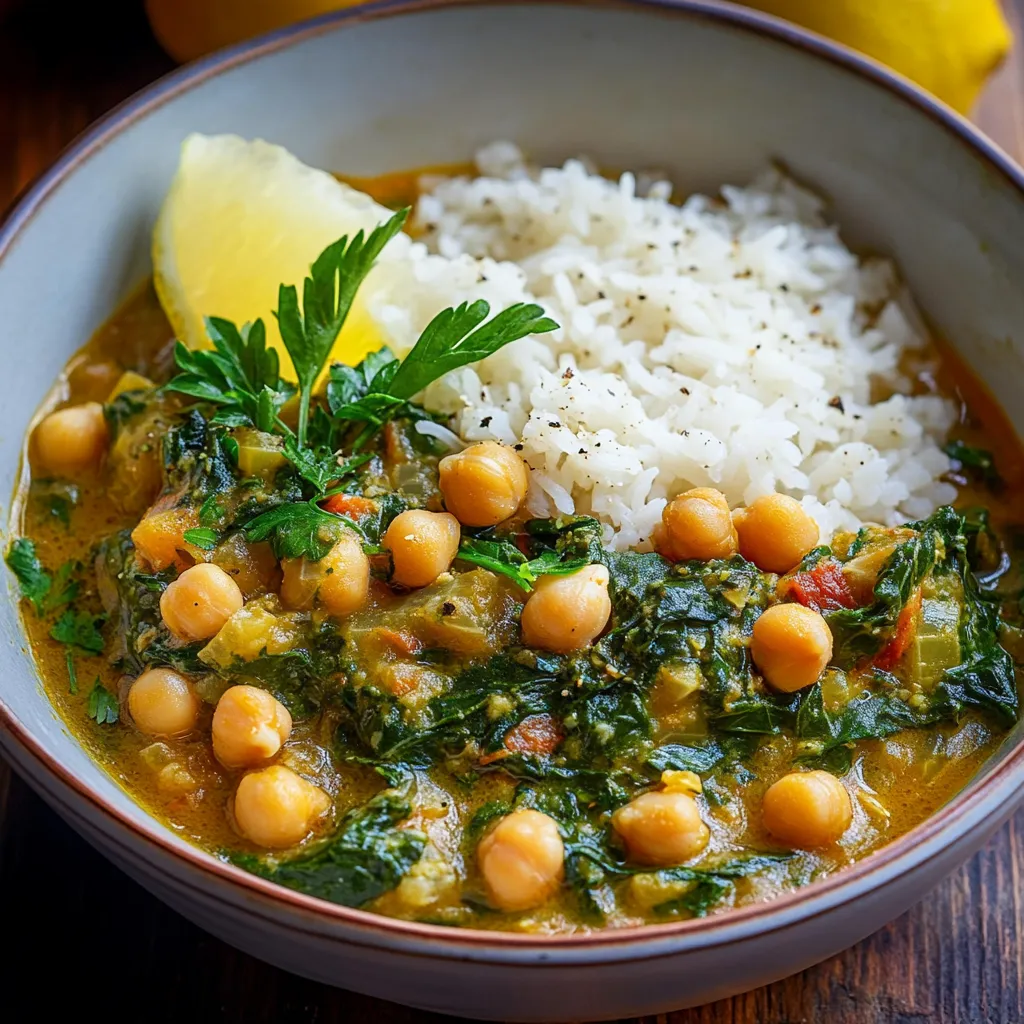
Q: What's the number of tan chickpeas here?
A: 15